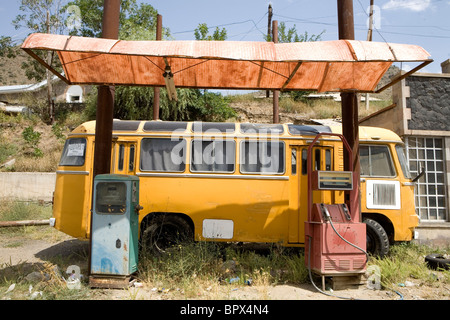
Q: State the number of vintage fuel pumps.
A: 2